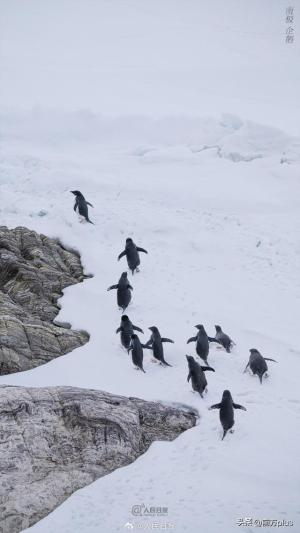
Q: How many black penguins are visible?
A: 11